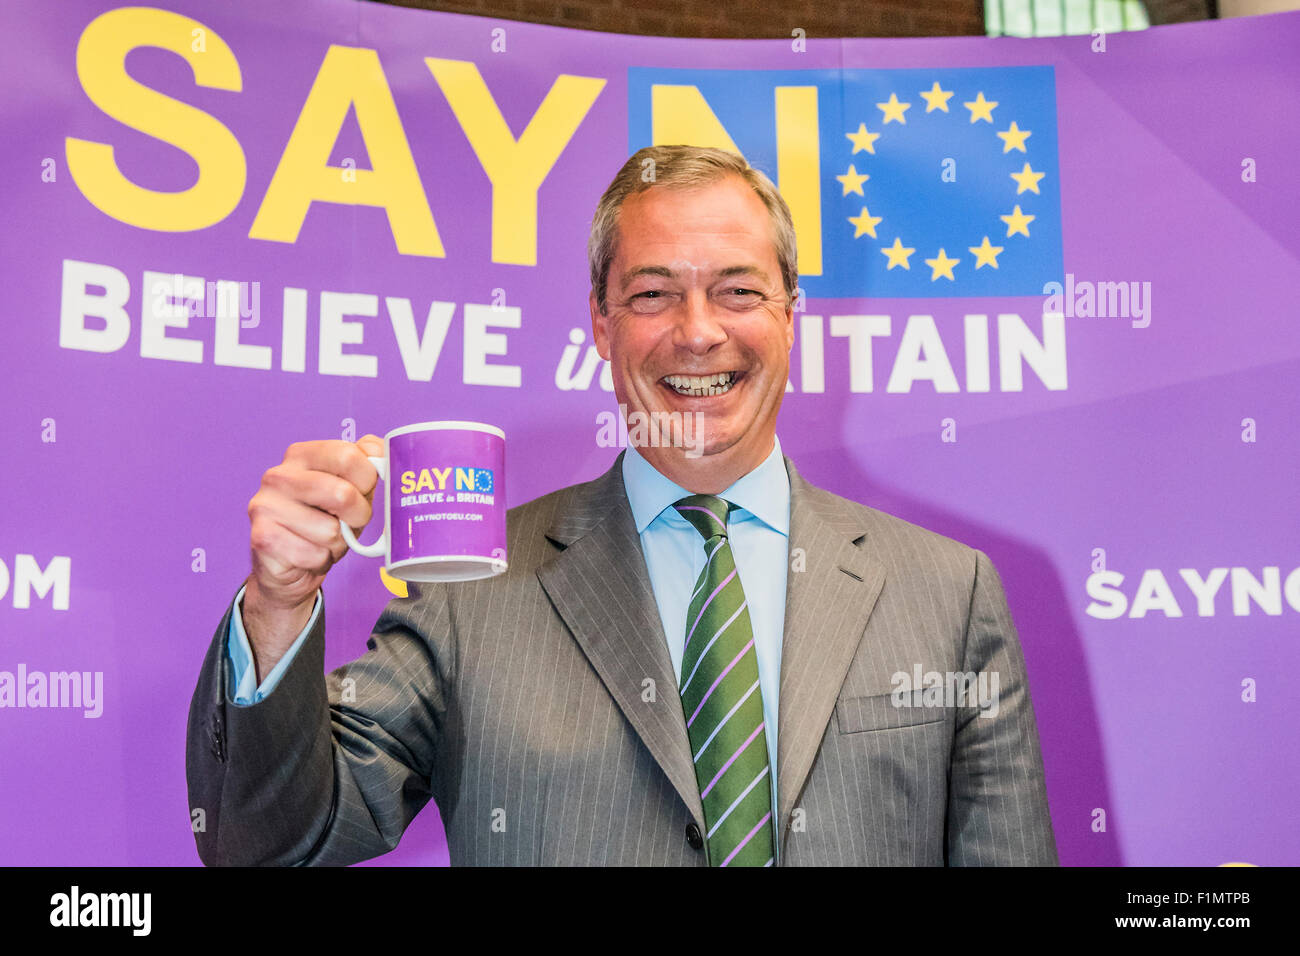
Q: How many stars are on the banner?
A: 12